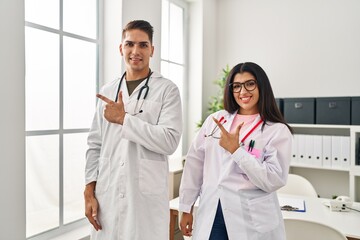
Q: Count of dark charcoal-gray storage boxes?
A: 4